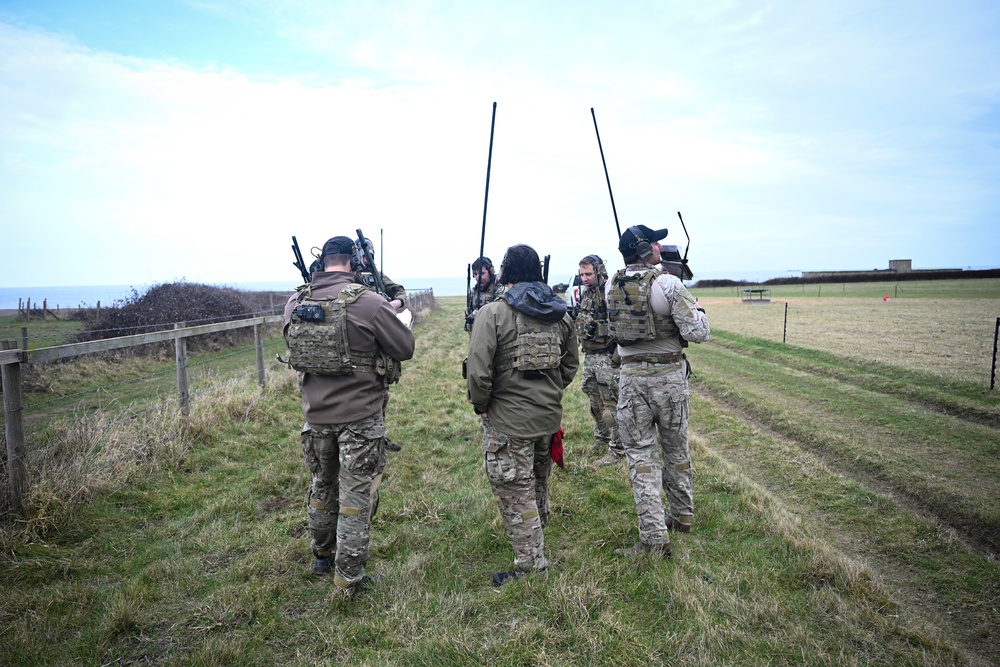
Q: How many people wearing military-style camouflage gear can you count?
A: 6